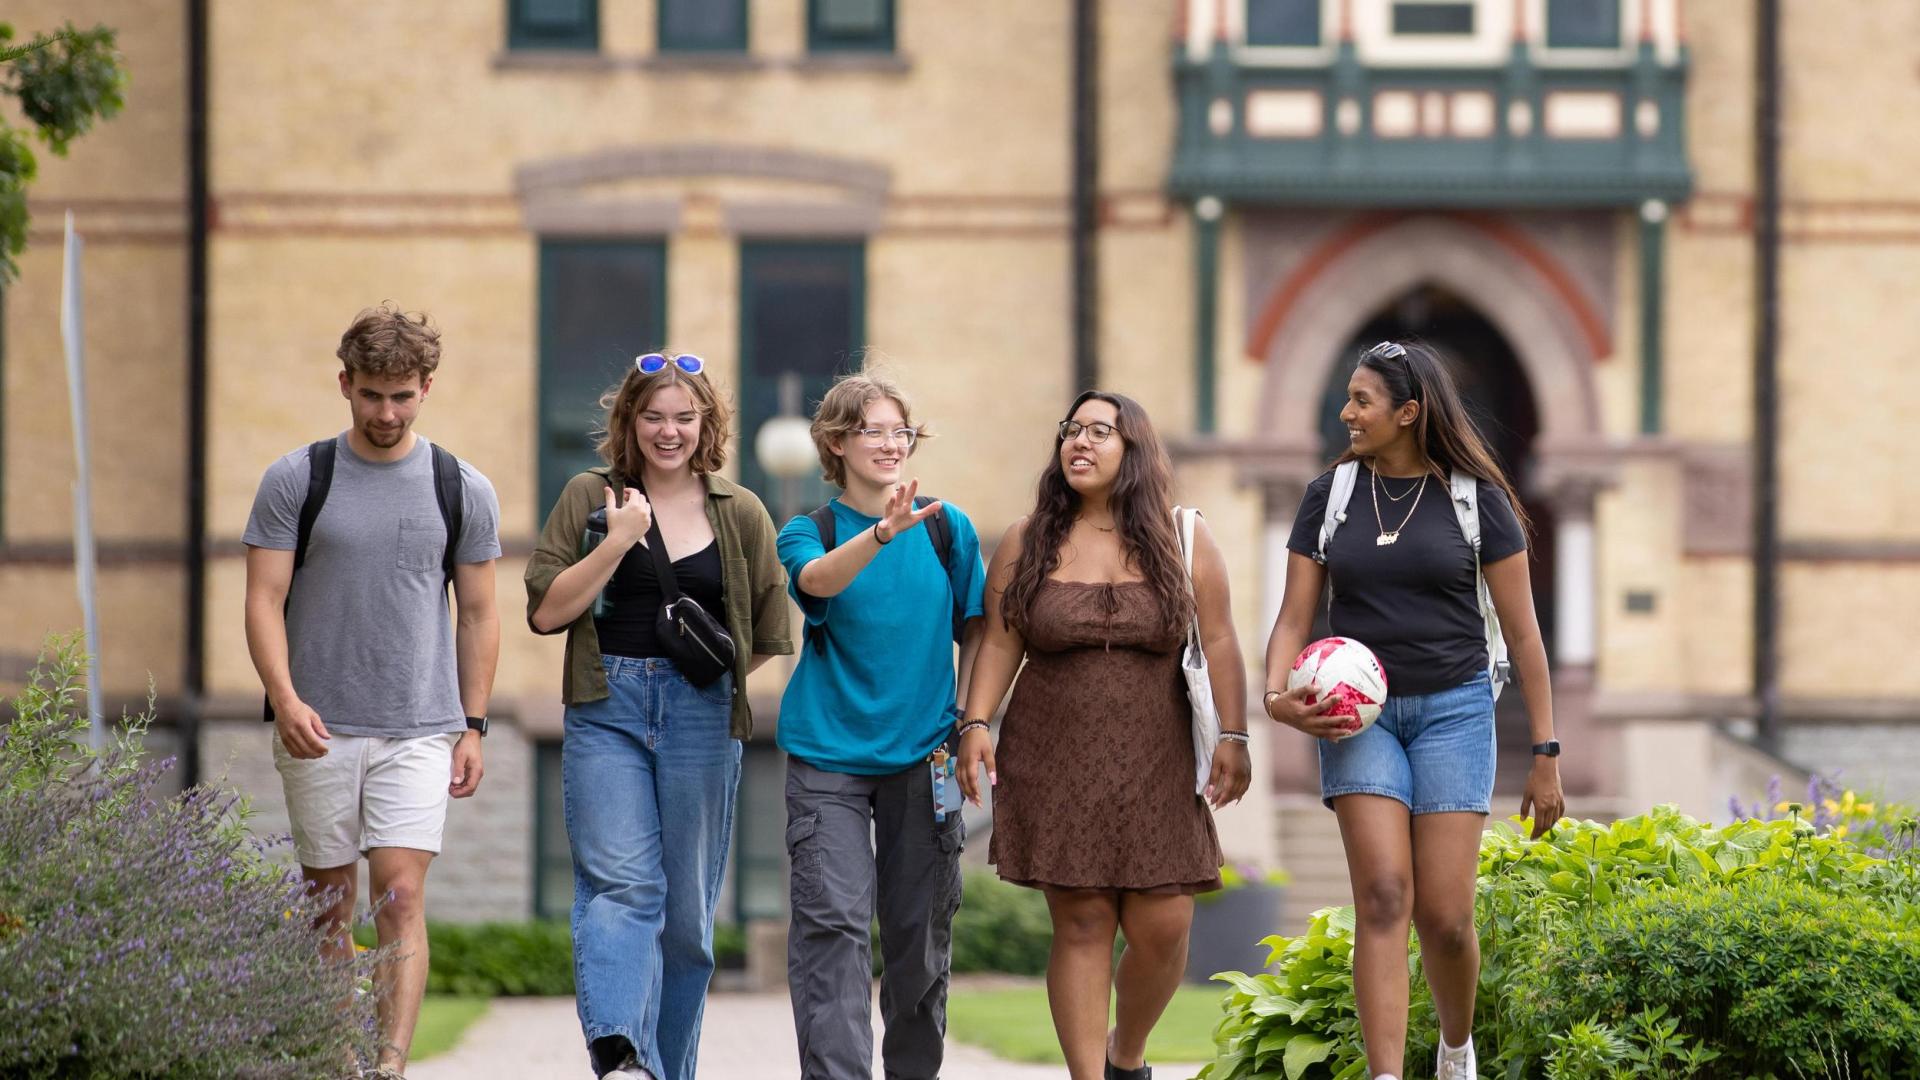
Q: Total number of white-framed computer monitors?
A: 0